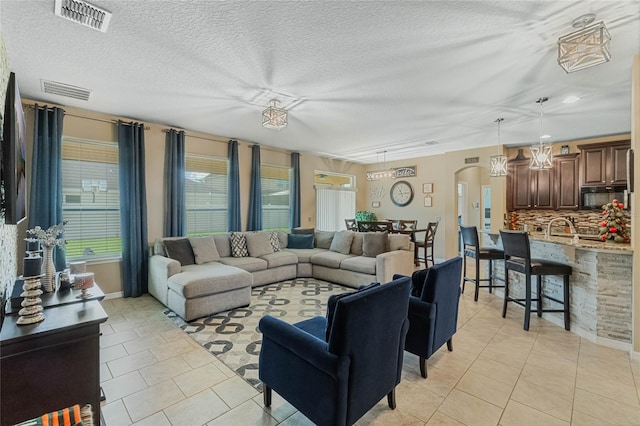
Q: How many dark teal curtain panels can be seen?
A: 6